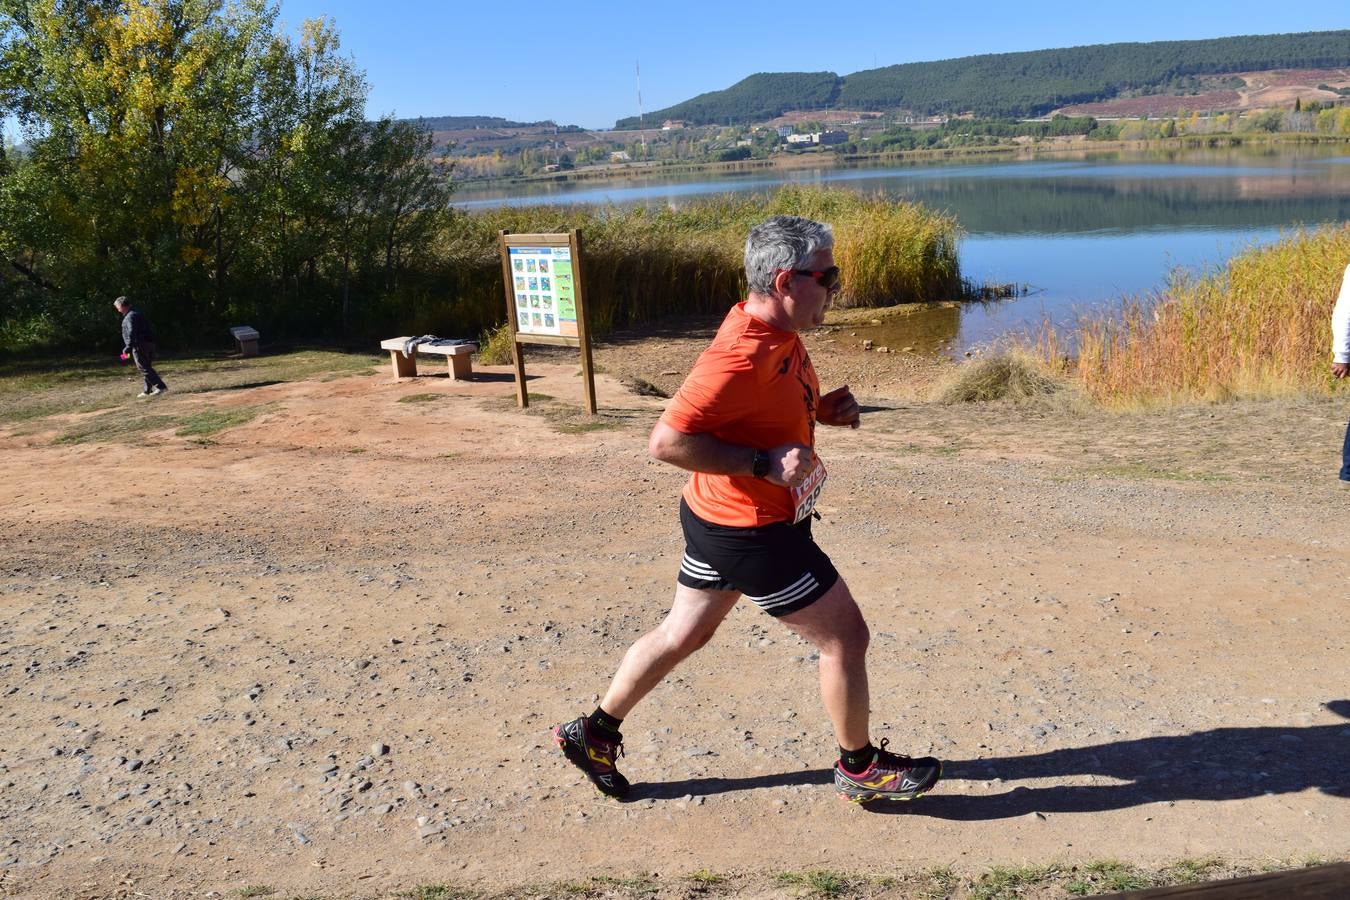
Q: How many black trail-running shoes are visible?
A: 2